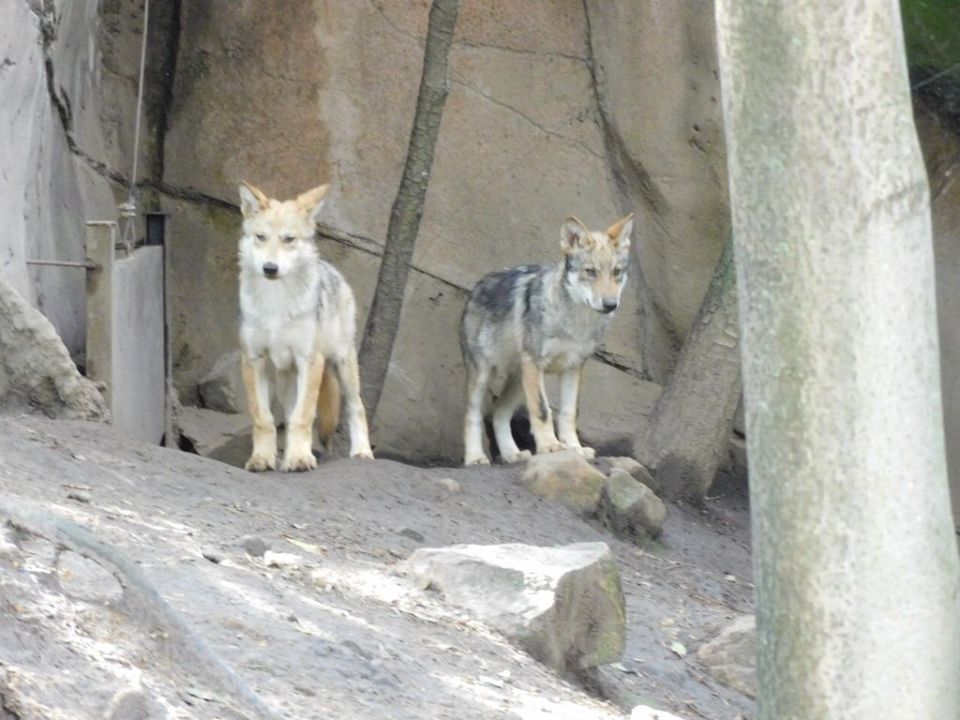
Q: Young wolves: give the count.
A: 2